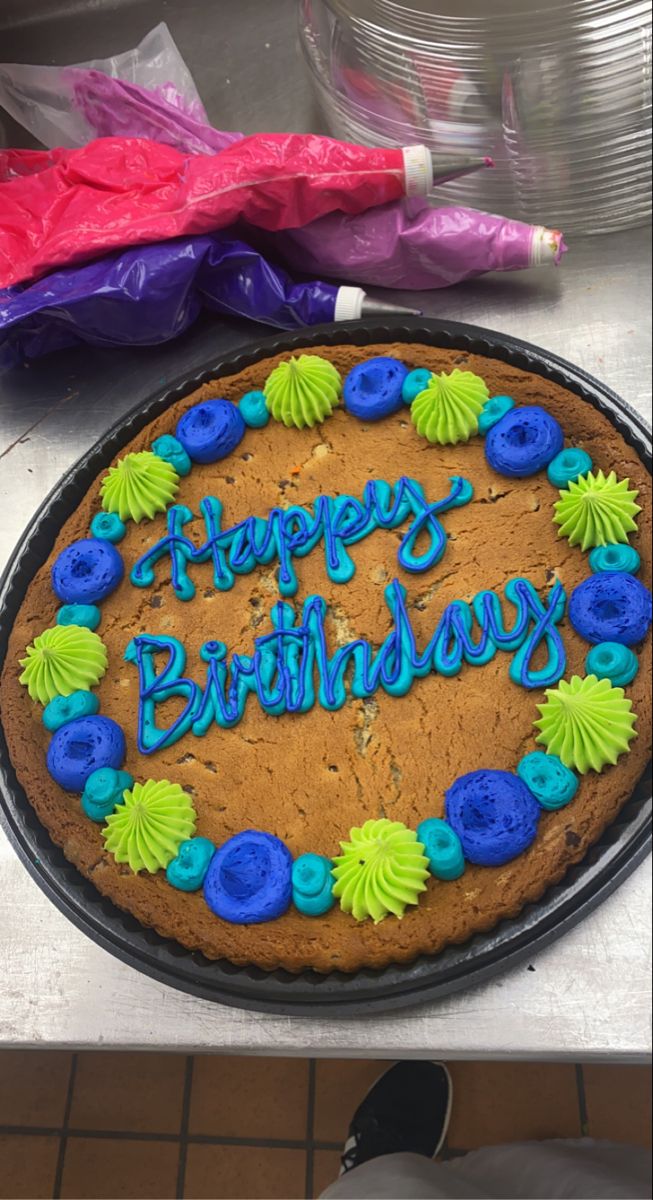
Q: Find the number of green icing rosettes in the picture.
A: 8